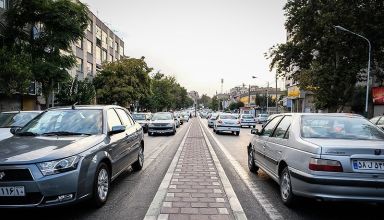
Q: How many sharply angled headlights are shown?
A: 1